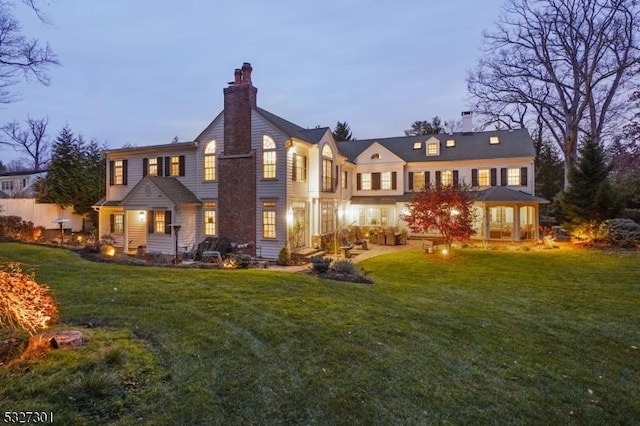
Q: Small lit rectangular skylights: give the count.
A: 3